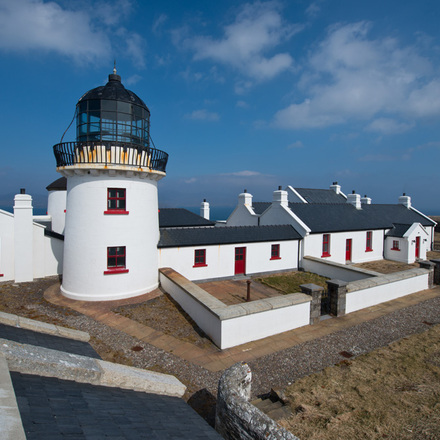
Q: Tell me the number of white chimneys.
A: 8